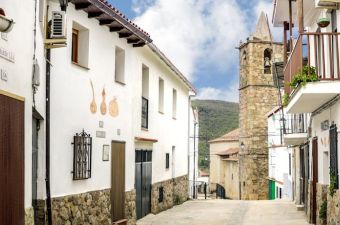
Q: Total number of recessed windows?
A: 5